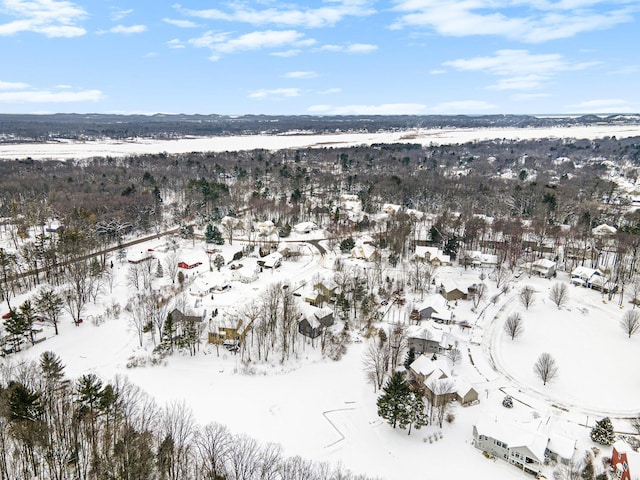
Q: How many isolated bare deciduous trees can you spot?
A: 5